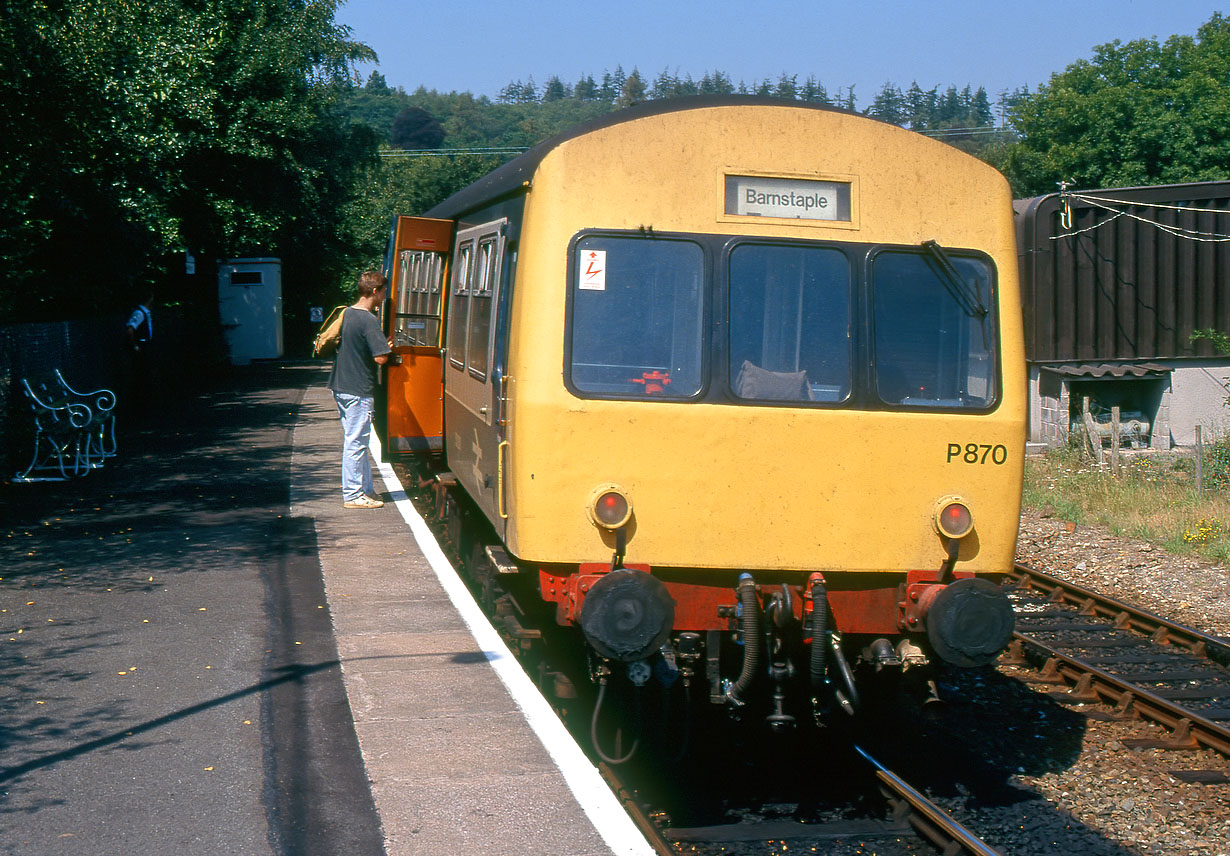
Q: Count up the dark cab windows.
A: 3